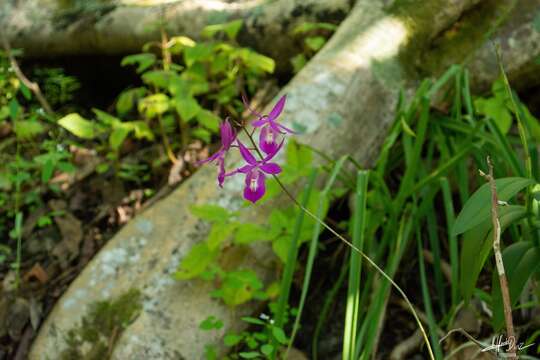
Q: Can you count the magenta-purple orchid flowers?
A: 3